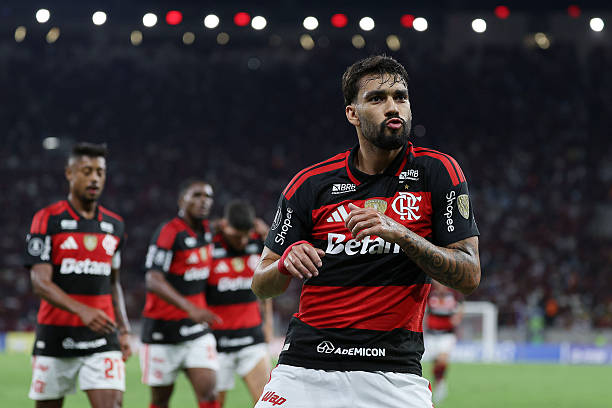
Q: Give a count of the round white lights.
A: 10